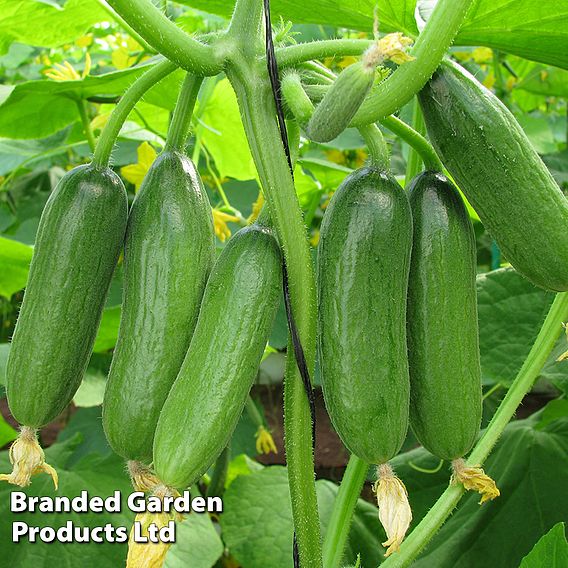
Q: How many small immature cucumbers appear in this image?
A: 1